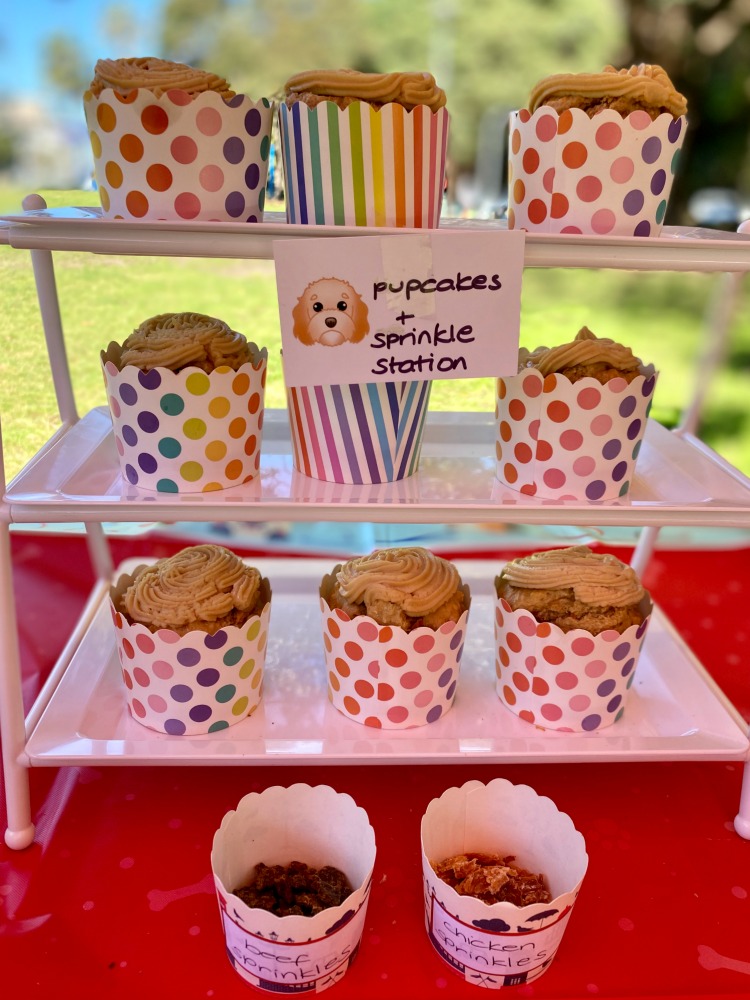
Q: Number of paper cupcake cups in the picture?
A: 11